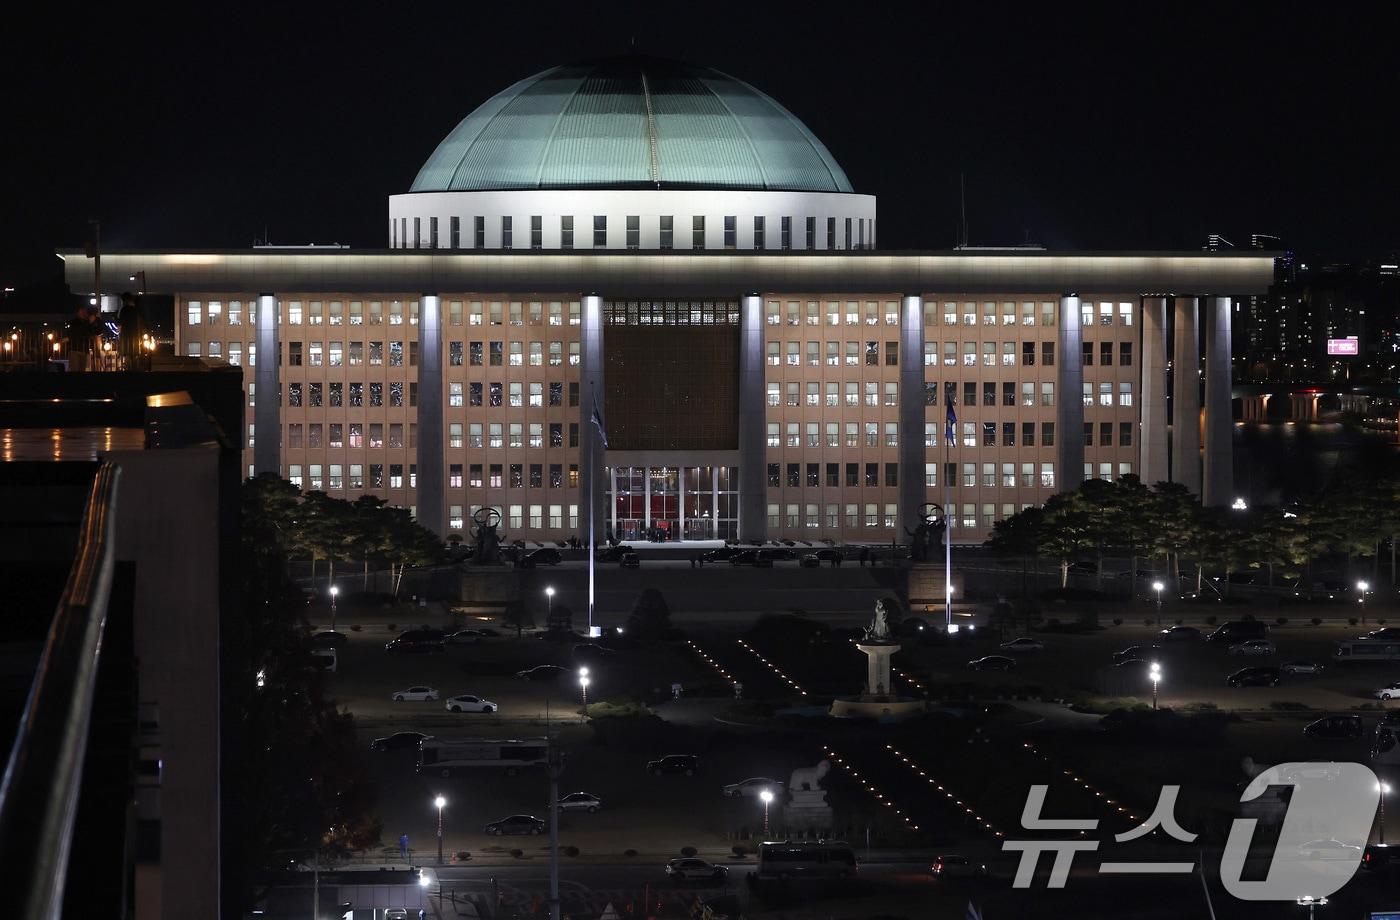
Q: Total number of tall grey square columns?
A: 9